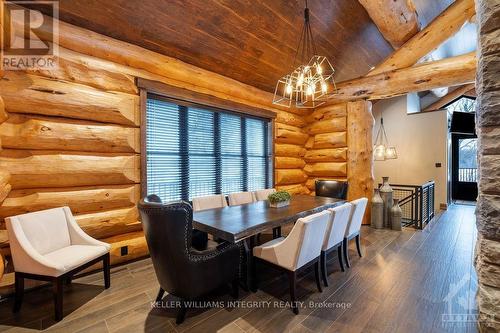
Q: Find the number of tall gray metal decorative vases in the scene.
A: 3